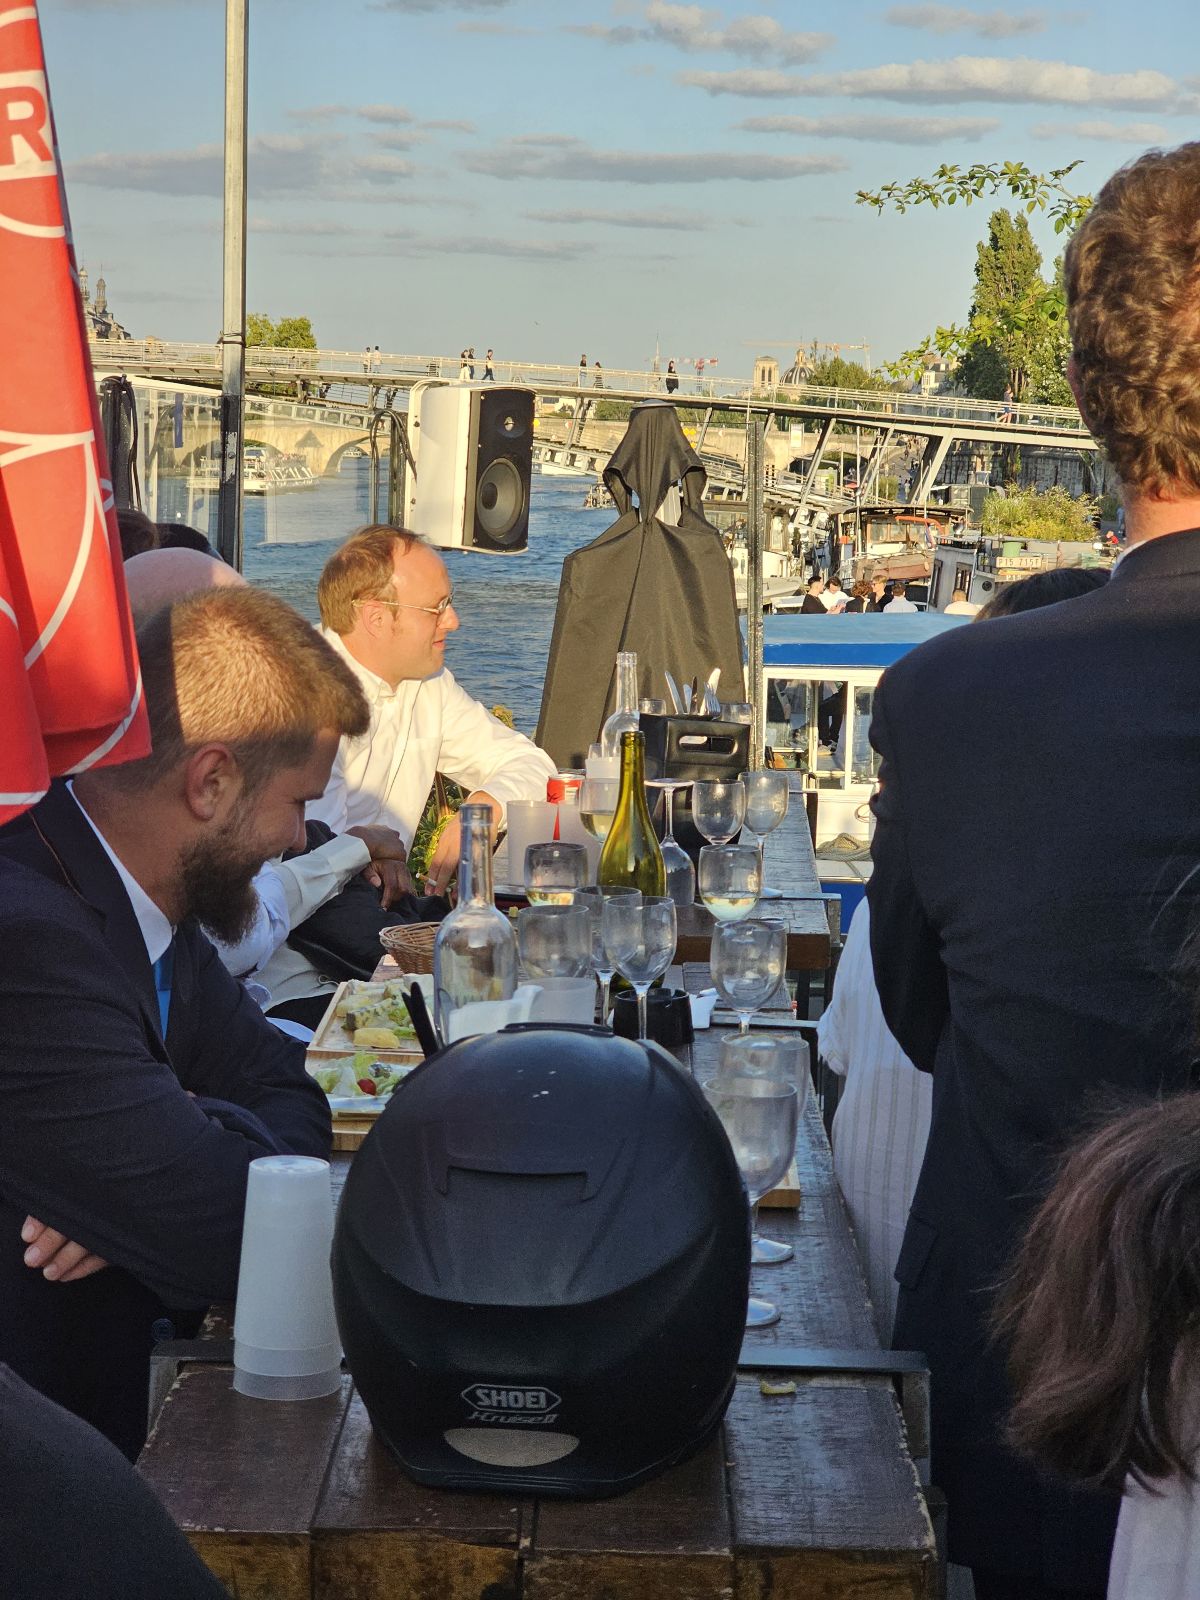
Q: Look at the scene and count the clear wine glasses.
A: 12